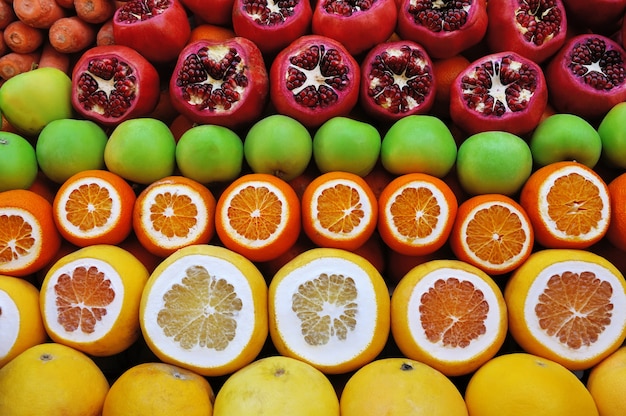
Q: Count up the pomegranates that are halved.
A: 11